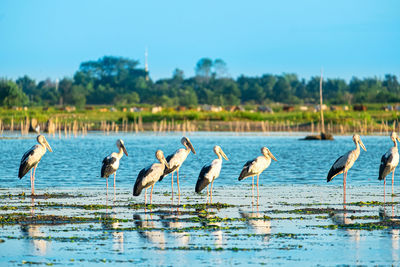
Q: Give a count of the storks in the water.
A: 8